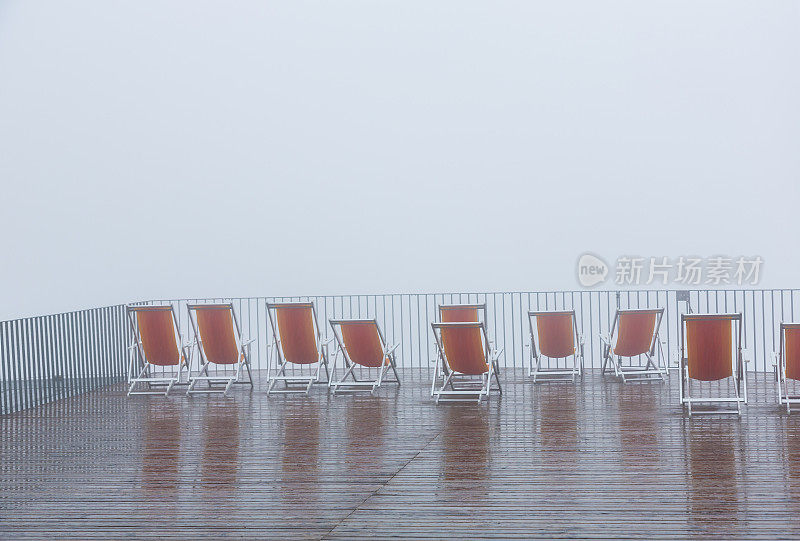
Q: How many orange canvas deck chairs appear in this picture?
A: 10